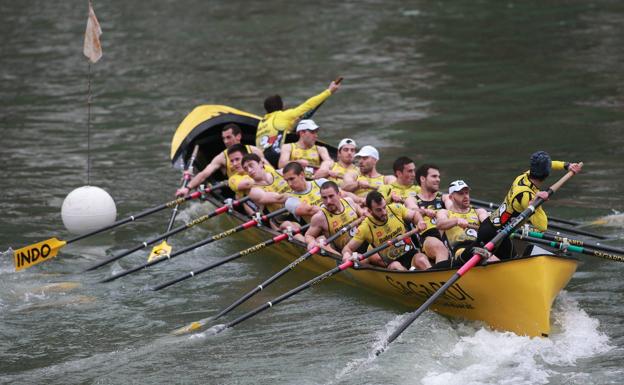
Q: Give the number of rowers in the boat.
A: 14